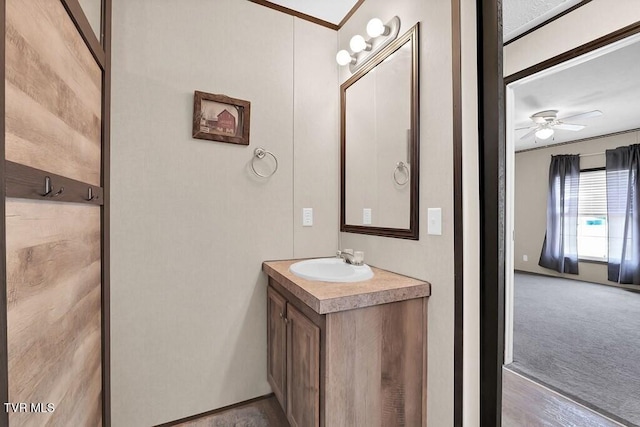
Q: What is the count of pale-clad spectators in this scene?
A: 0